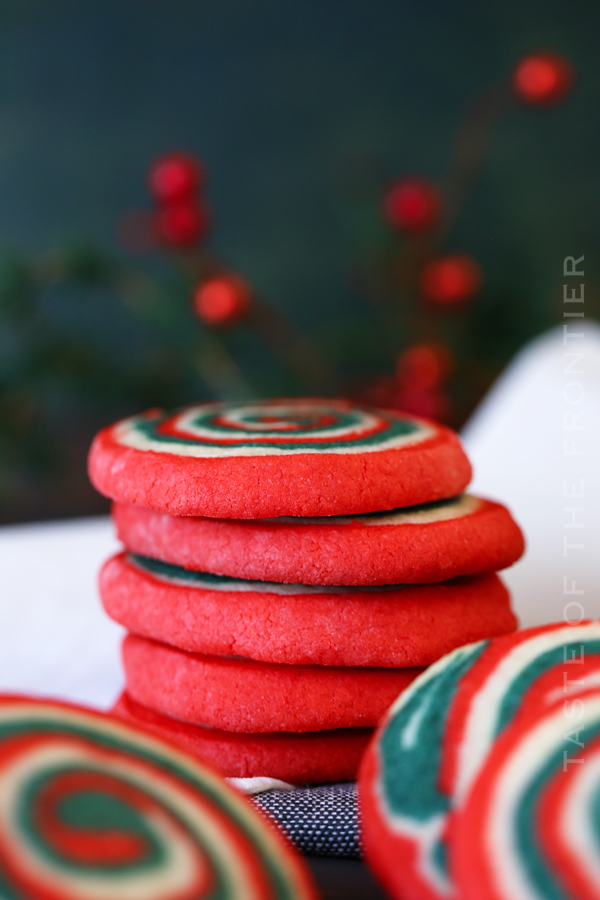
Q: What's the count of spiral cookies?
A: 8